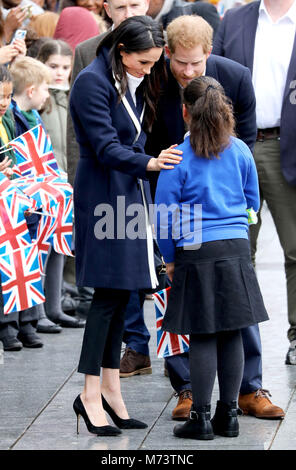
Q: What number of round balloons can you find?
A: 0